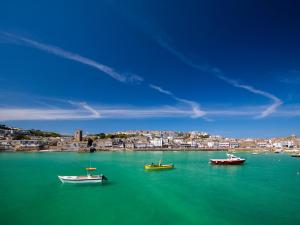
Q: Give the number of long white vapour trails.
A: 2